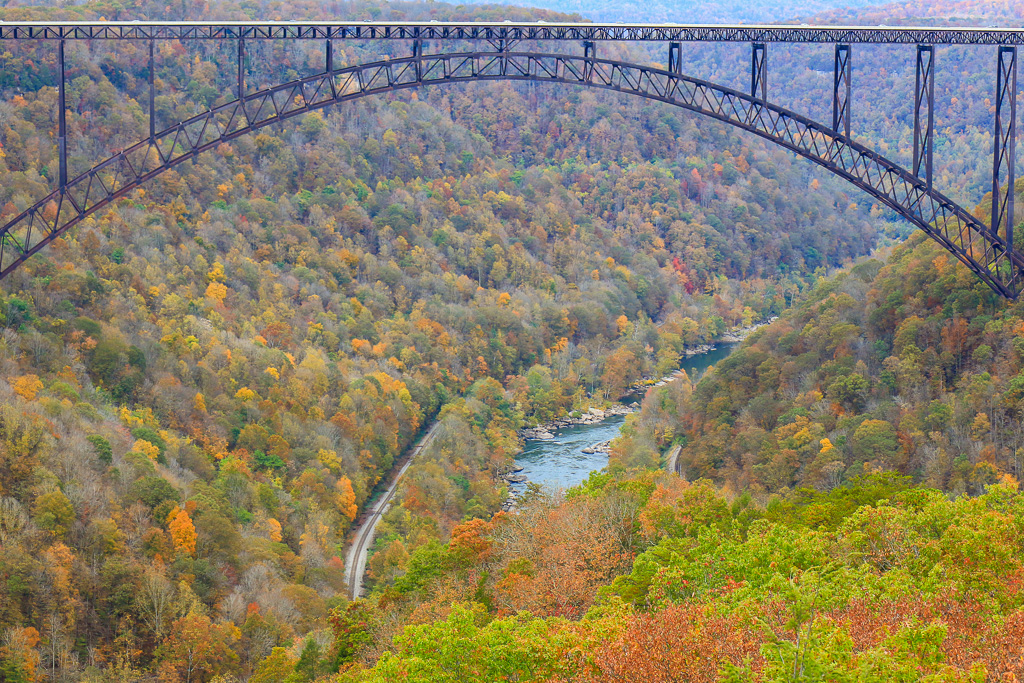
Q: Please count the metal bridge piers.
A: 12